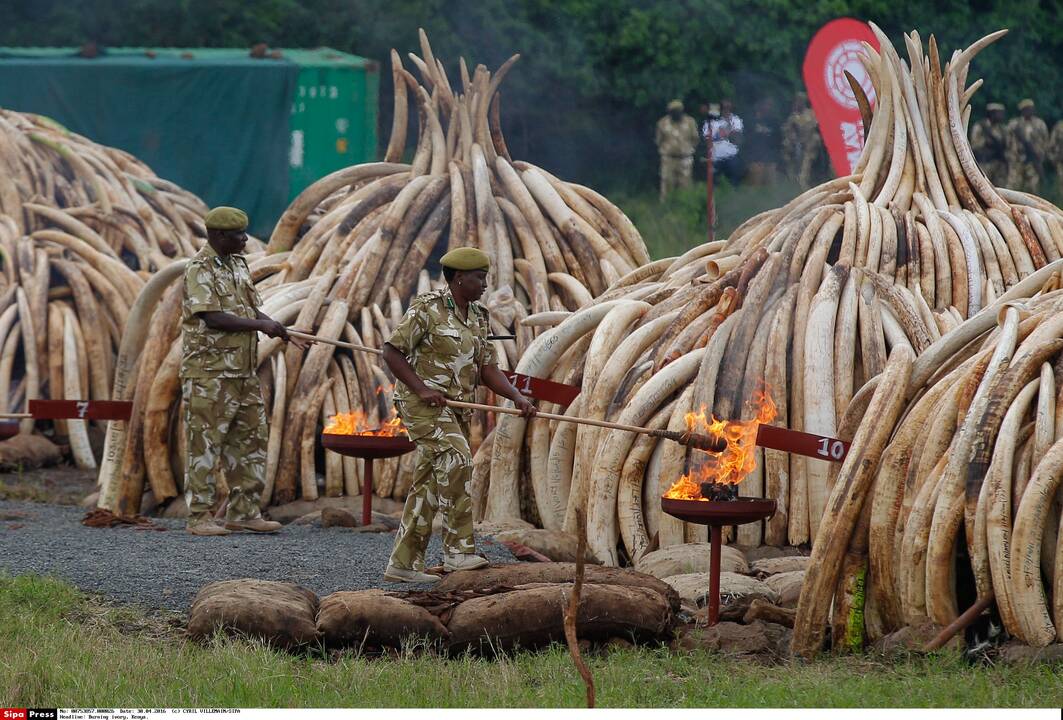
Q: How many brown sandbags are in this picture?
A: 4